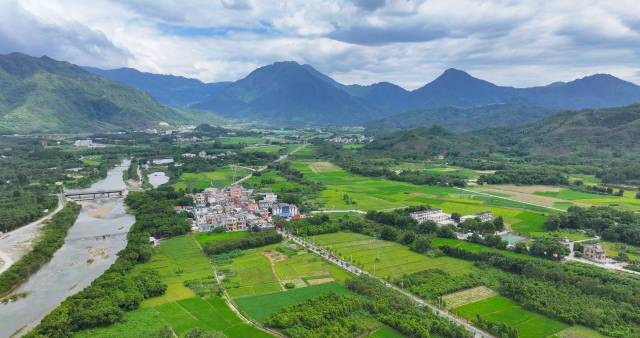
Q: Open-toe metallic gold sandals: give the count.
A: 0